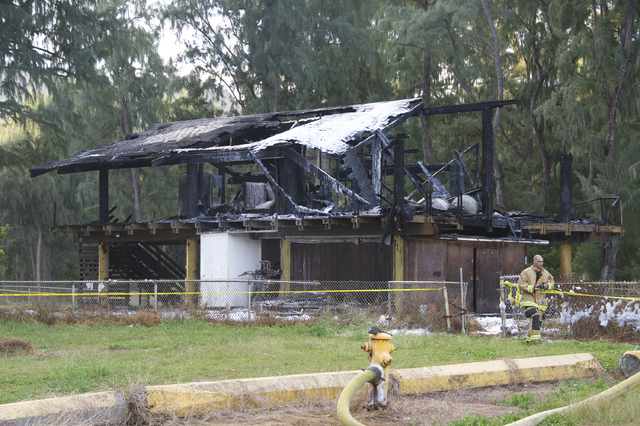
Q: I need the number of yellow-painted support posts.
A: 5